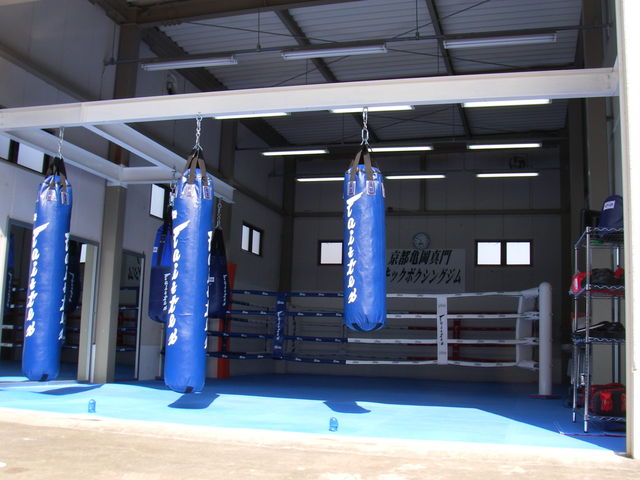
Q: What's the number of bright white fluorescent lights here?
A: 9